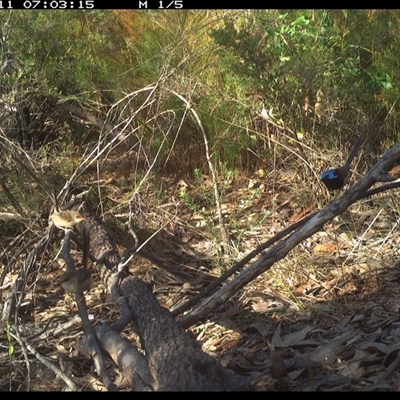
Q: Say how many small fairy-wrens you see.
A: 3